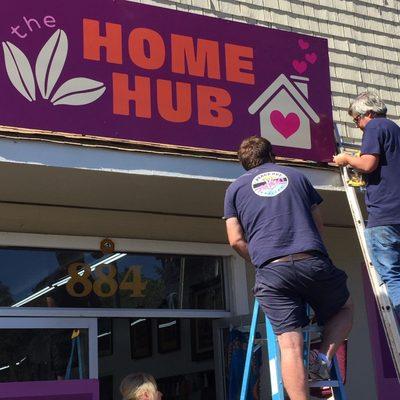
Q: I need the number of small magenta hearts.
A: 3